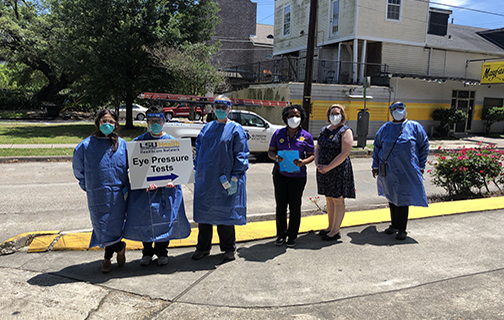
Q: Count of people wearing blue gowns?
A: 4